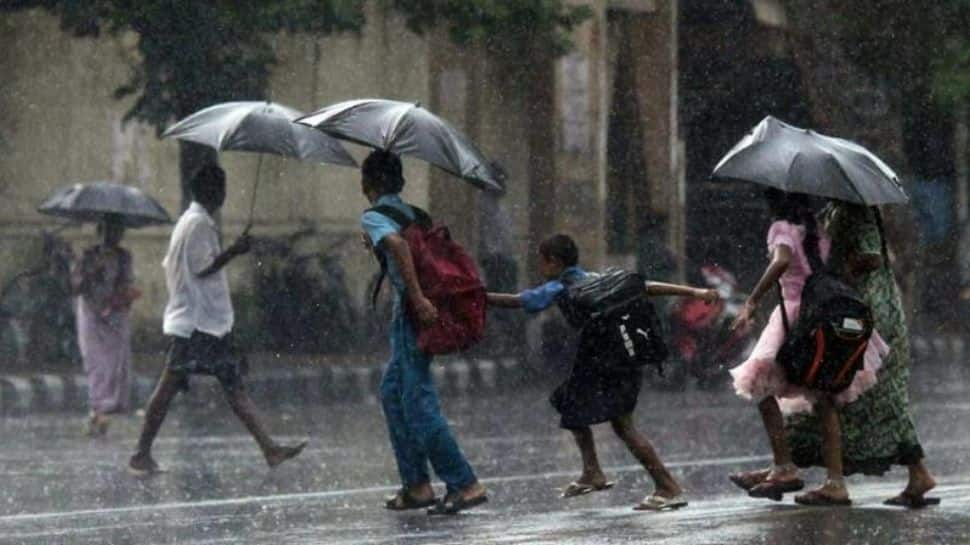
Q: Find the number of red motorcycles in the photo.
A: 1